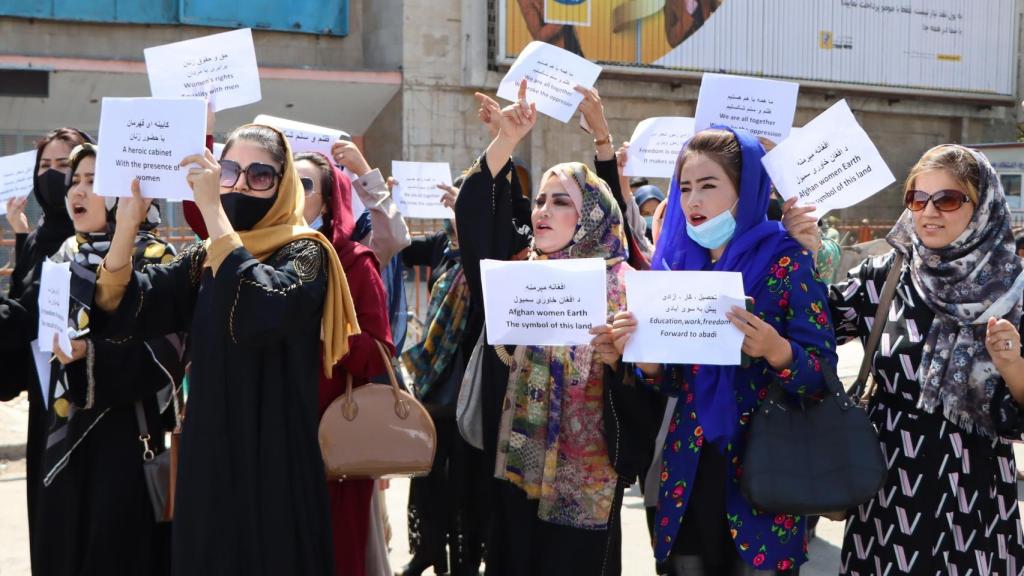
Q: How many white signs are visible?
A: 12